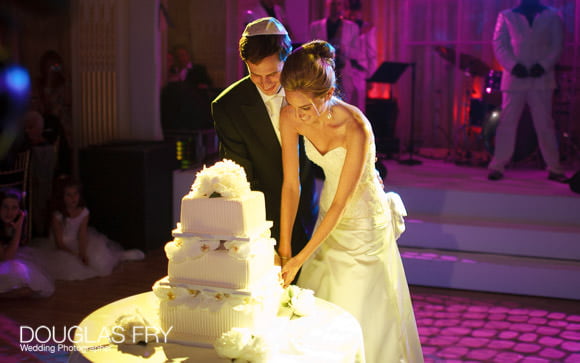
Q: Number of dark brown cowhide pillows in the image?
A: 0